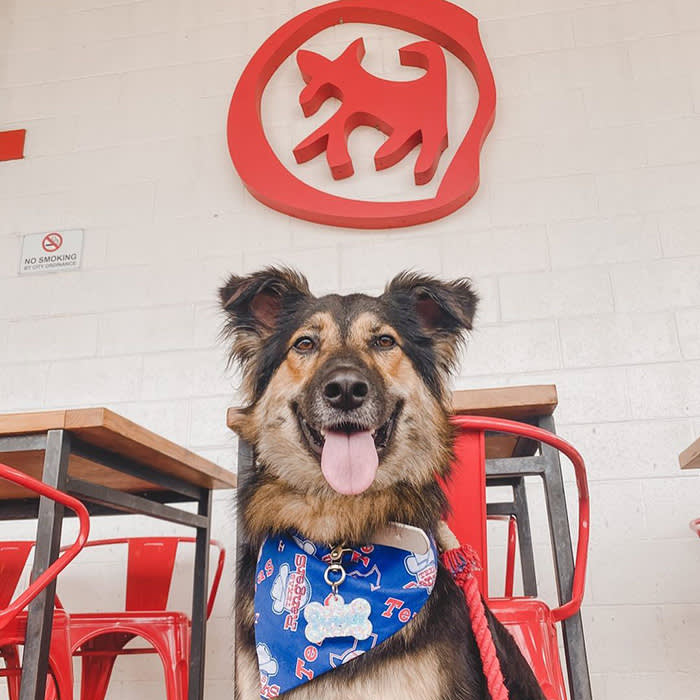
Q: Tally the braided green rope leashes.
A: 0